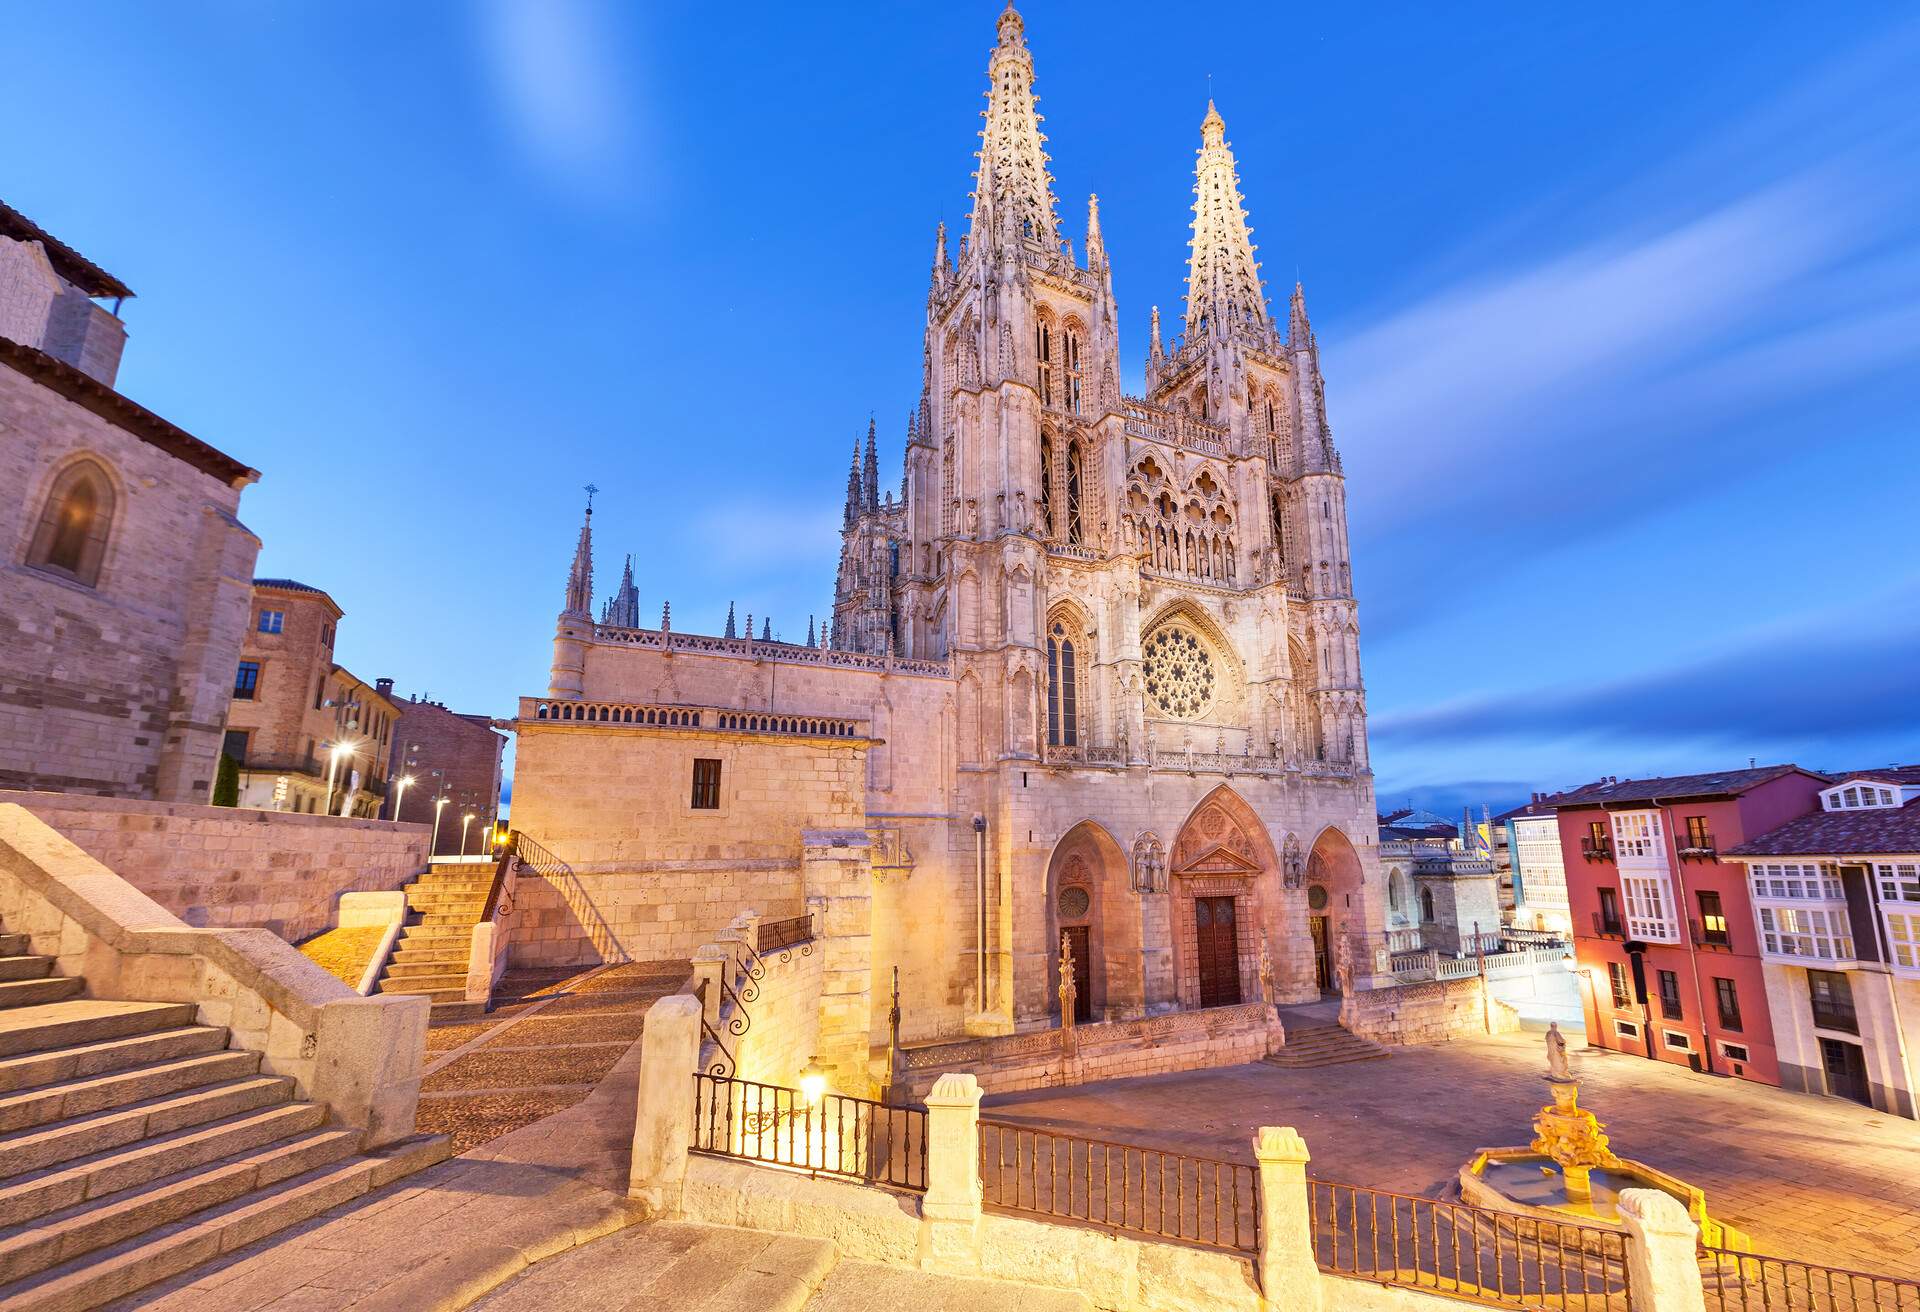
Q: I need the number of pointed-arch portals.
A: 3